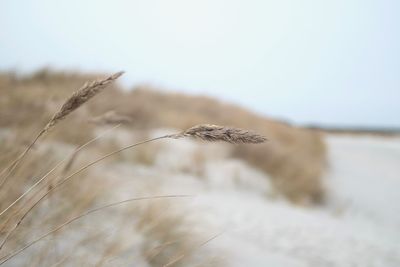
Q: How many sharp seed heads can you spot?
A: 2